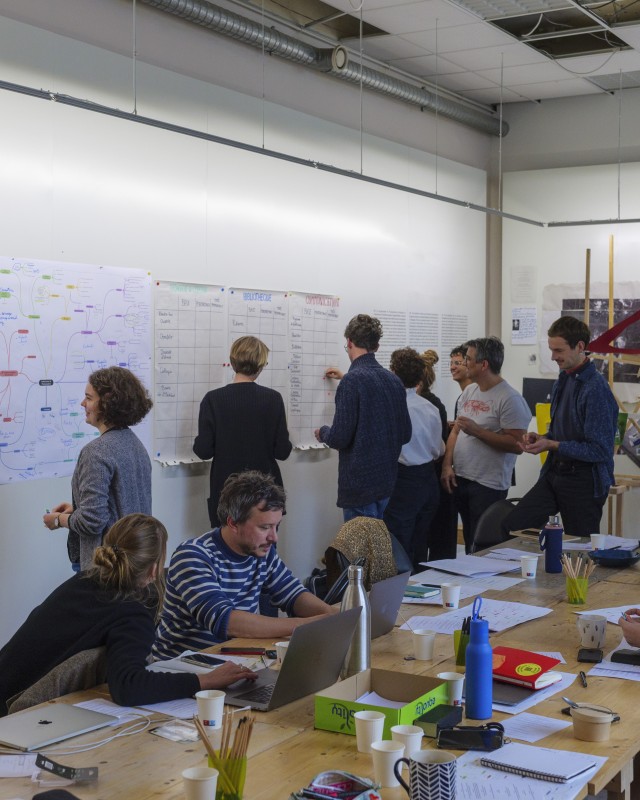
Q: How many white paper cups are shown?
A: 11